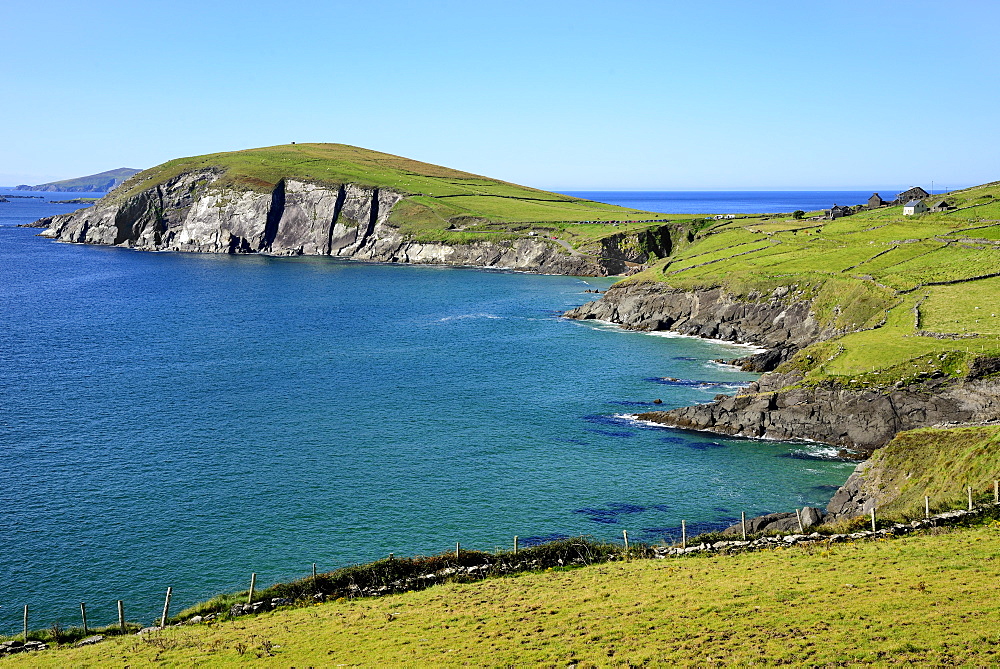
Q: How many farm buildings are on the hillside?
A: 5